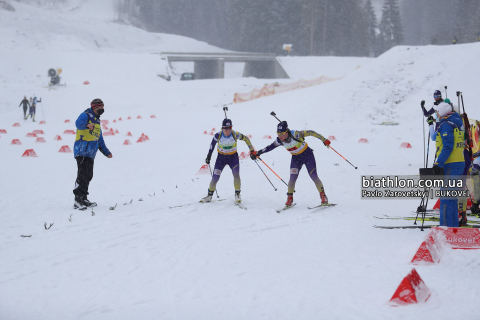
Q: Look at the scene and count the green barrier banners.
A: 0